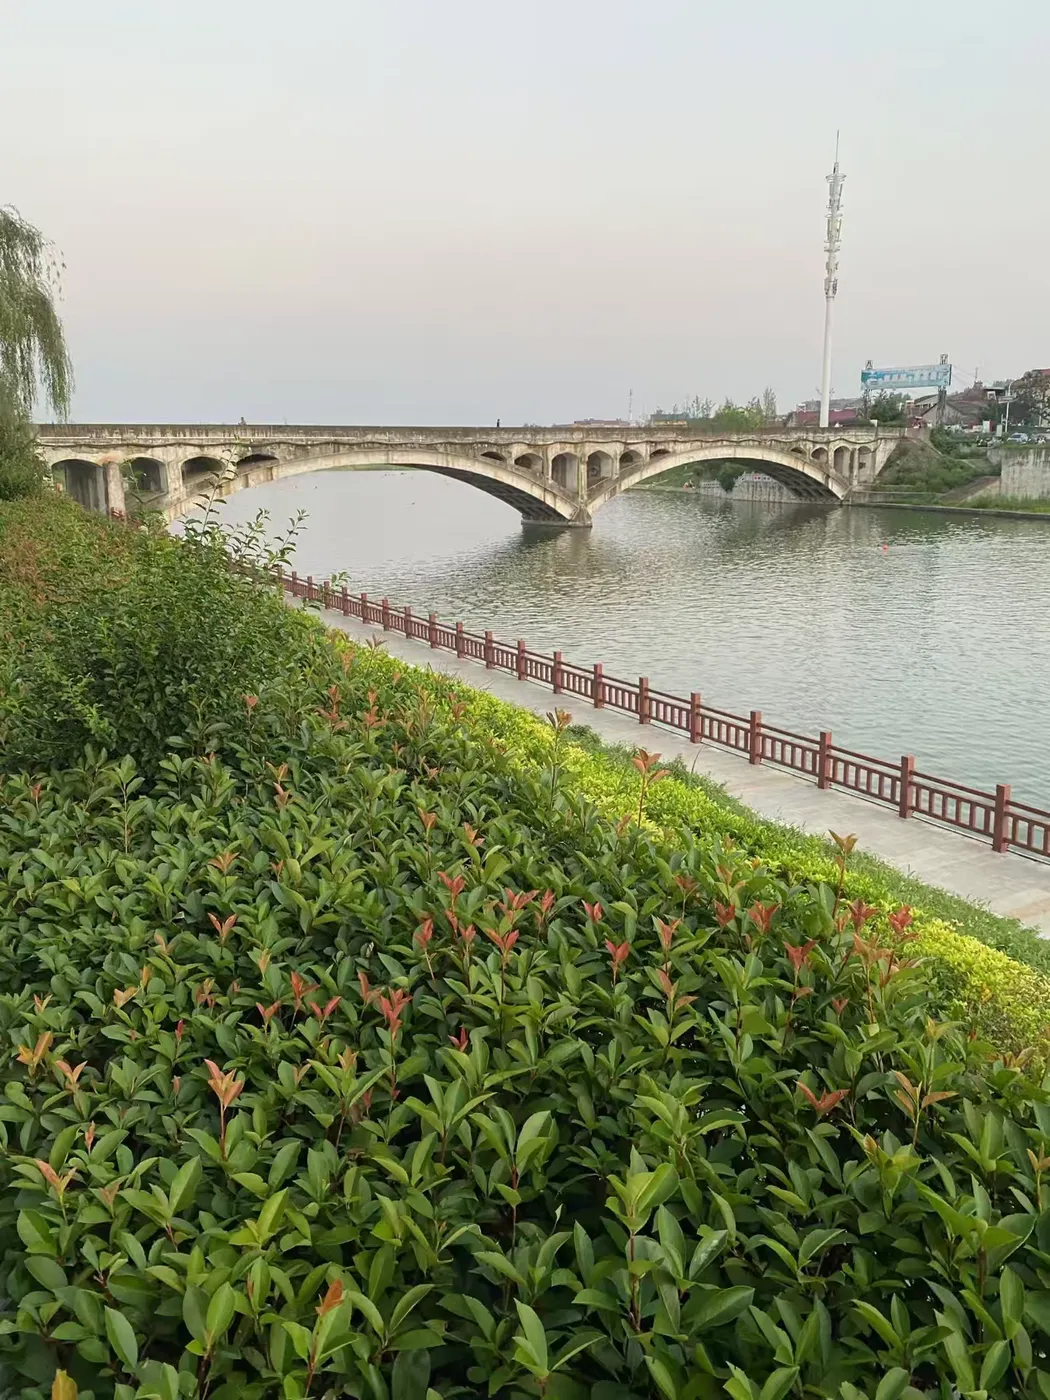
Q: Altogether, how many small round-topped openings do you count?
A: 14